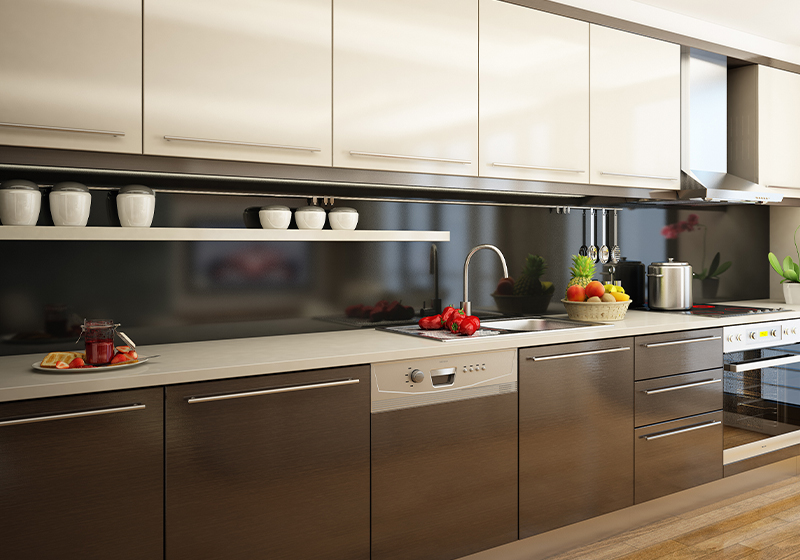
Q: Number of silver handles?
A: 13